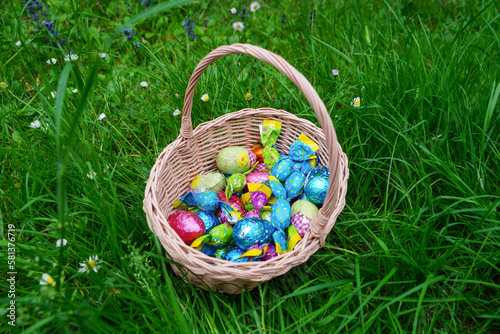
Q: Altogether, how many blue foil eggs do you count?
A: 4